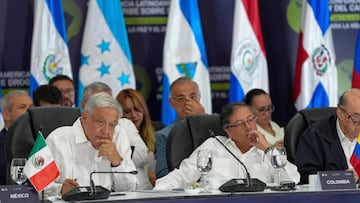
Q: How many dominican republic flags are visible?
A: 1